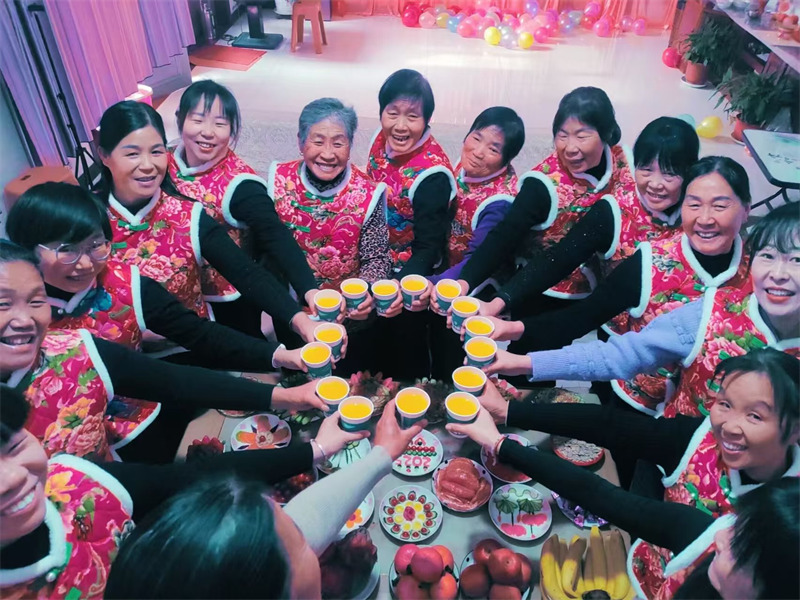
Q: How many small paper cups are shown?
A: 15